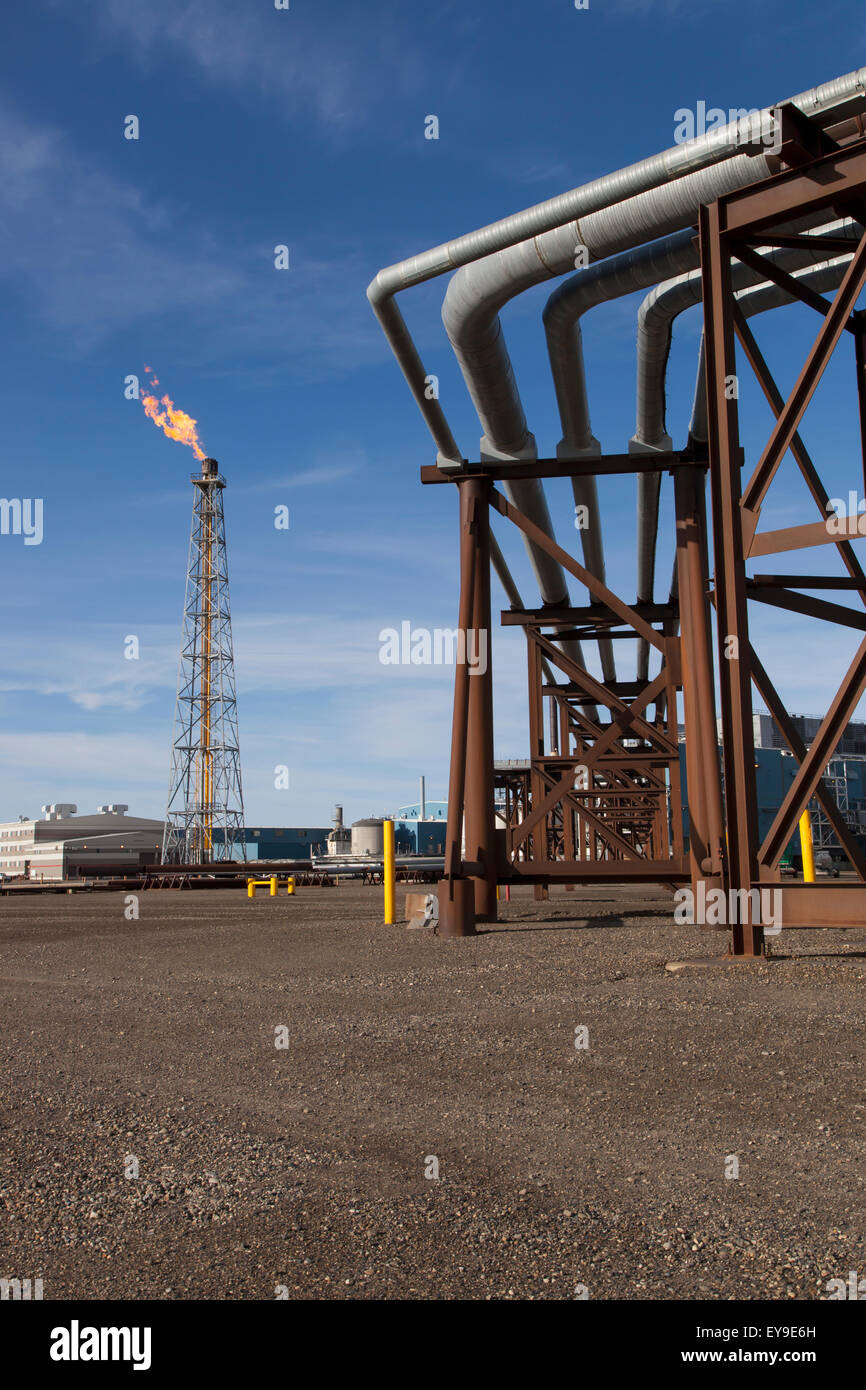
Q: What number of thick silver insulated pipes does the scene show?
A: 5